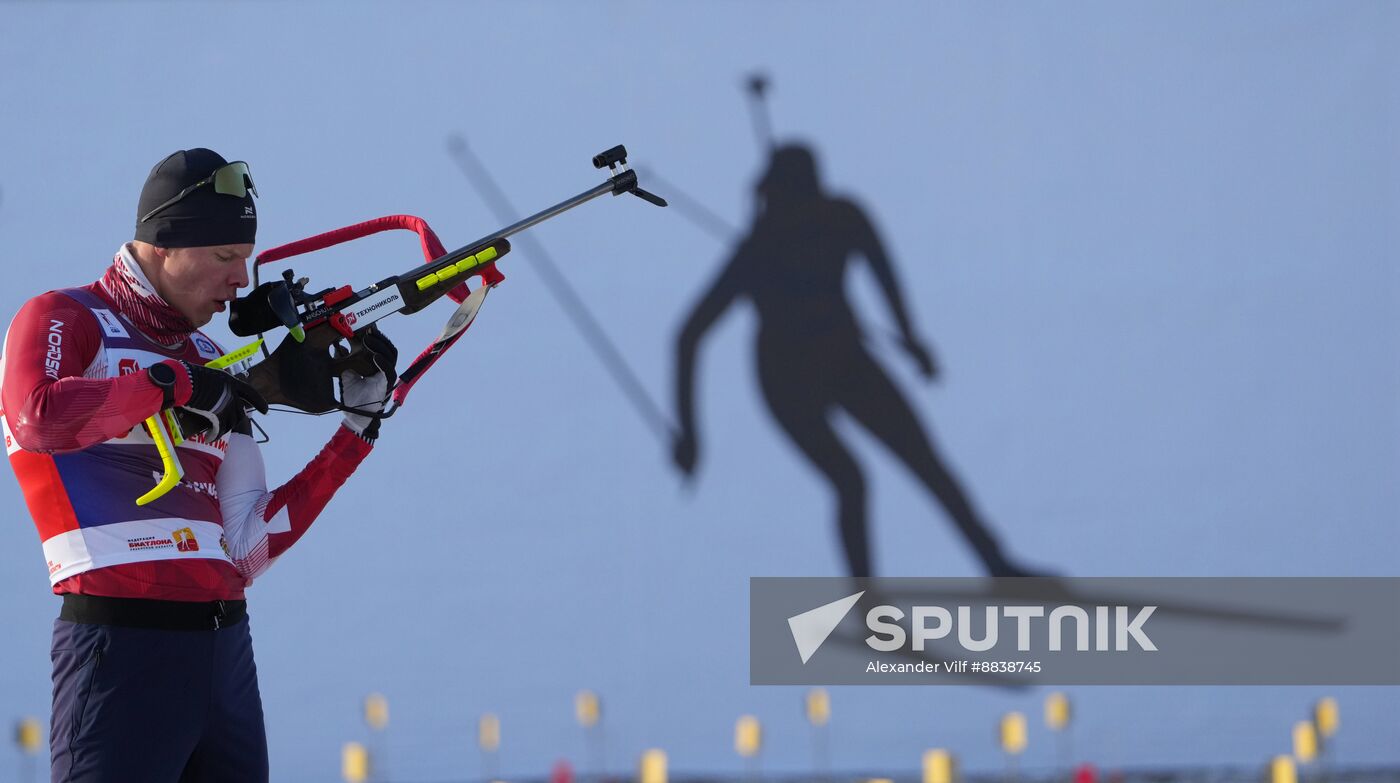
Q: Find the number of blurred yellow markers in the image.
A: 14